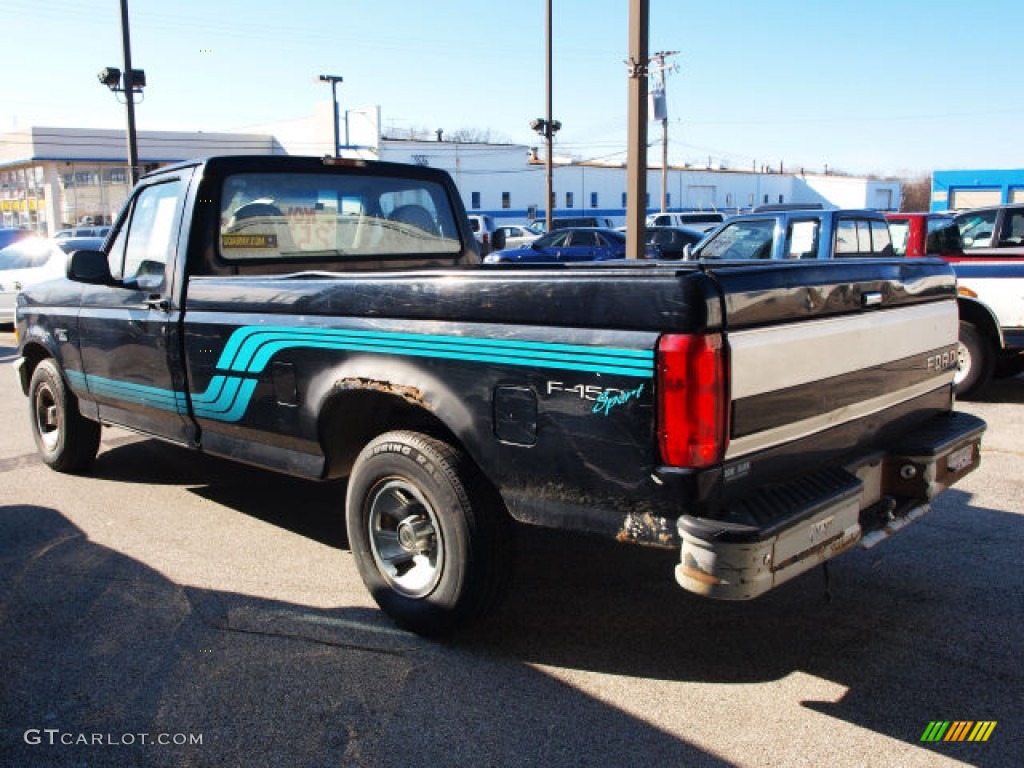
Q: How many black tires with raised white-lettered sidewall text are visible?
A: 1